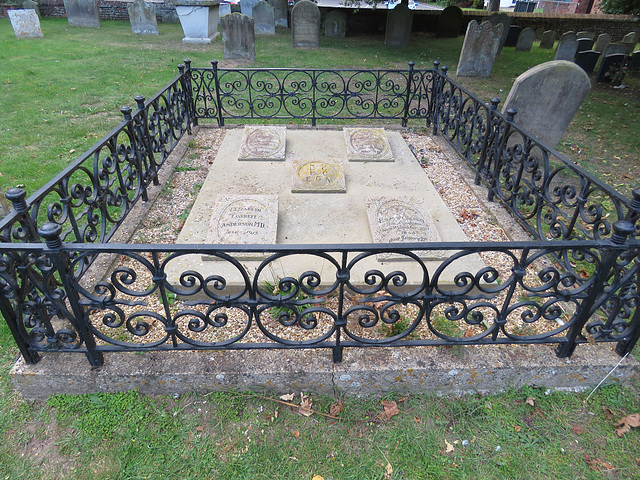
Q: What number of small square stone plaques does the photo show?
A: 5